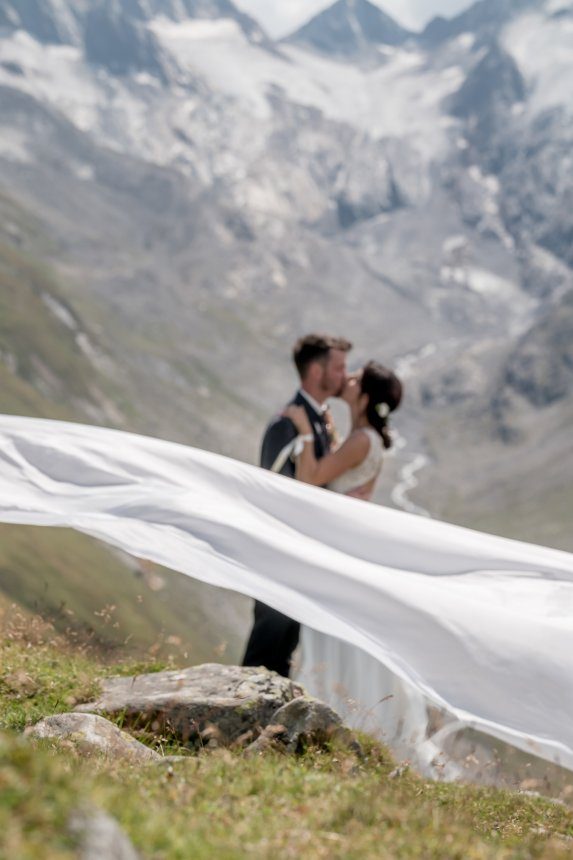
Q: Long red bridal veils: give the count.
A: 0